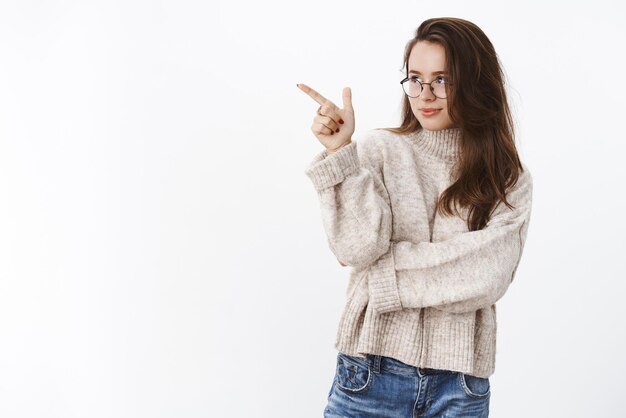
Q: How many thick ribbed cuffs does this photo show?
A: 2